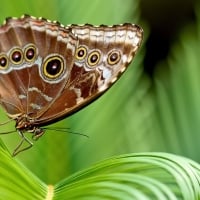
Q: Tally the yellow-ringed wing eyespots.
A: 7